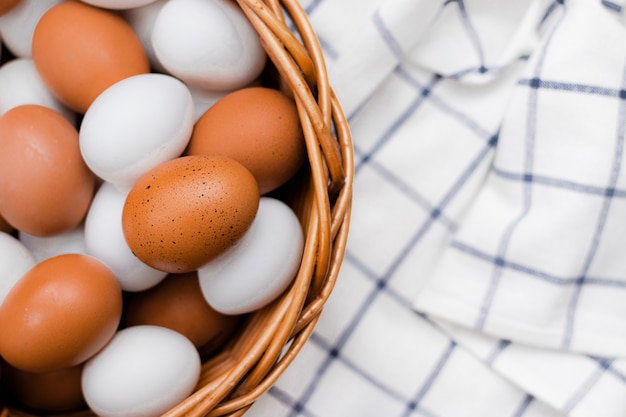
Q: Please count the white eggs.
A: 12